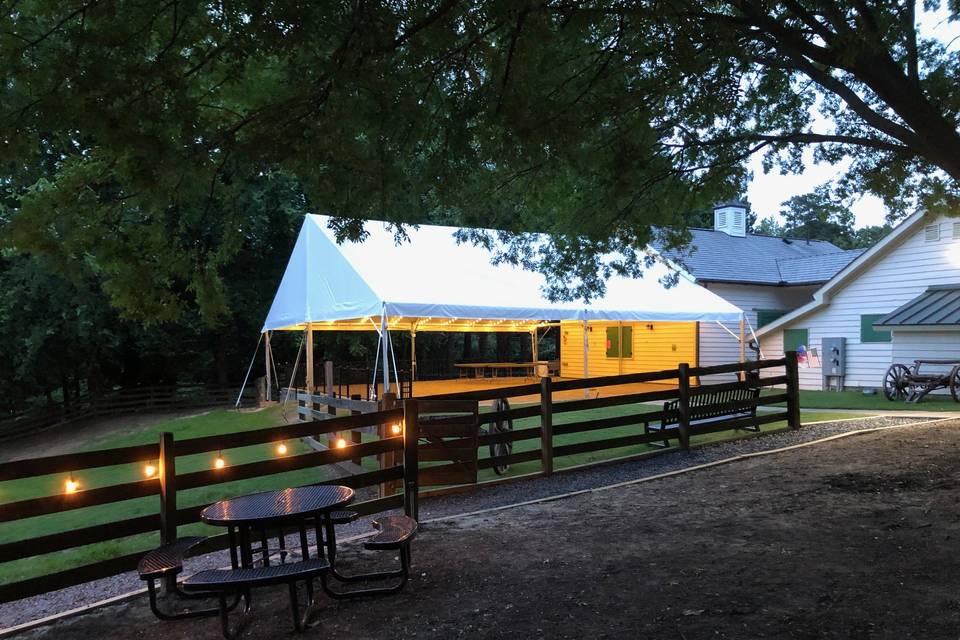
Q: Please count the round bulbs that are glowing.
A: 6